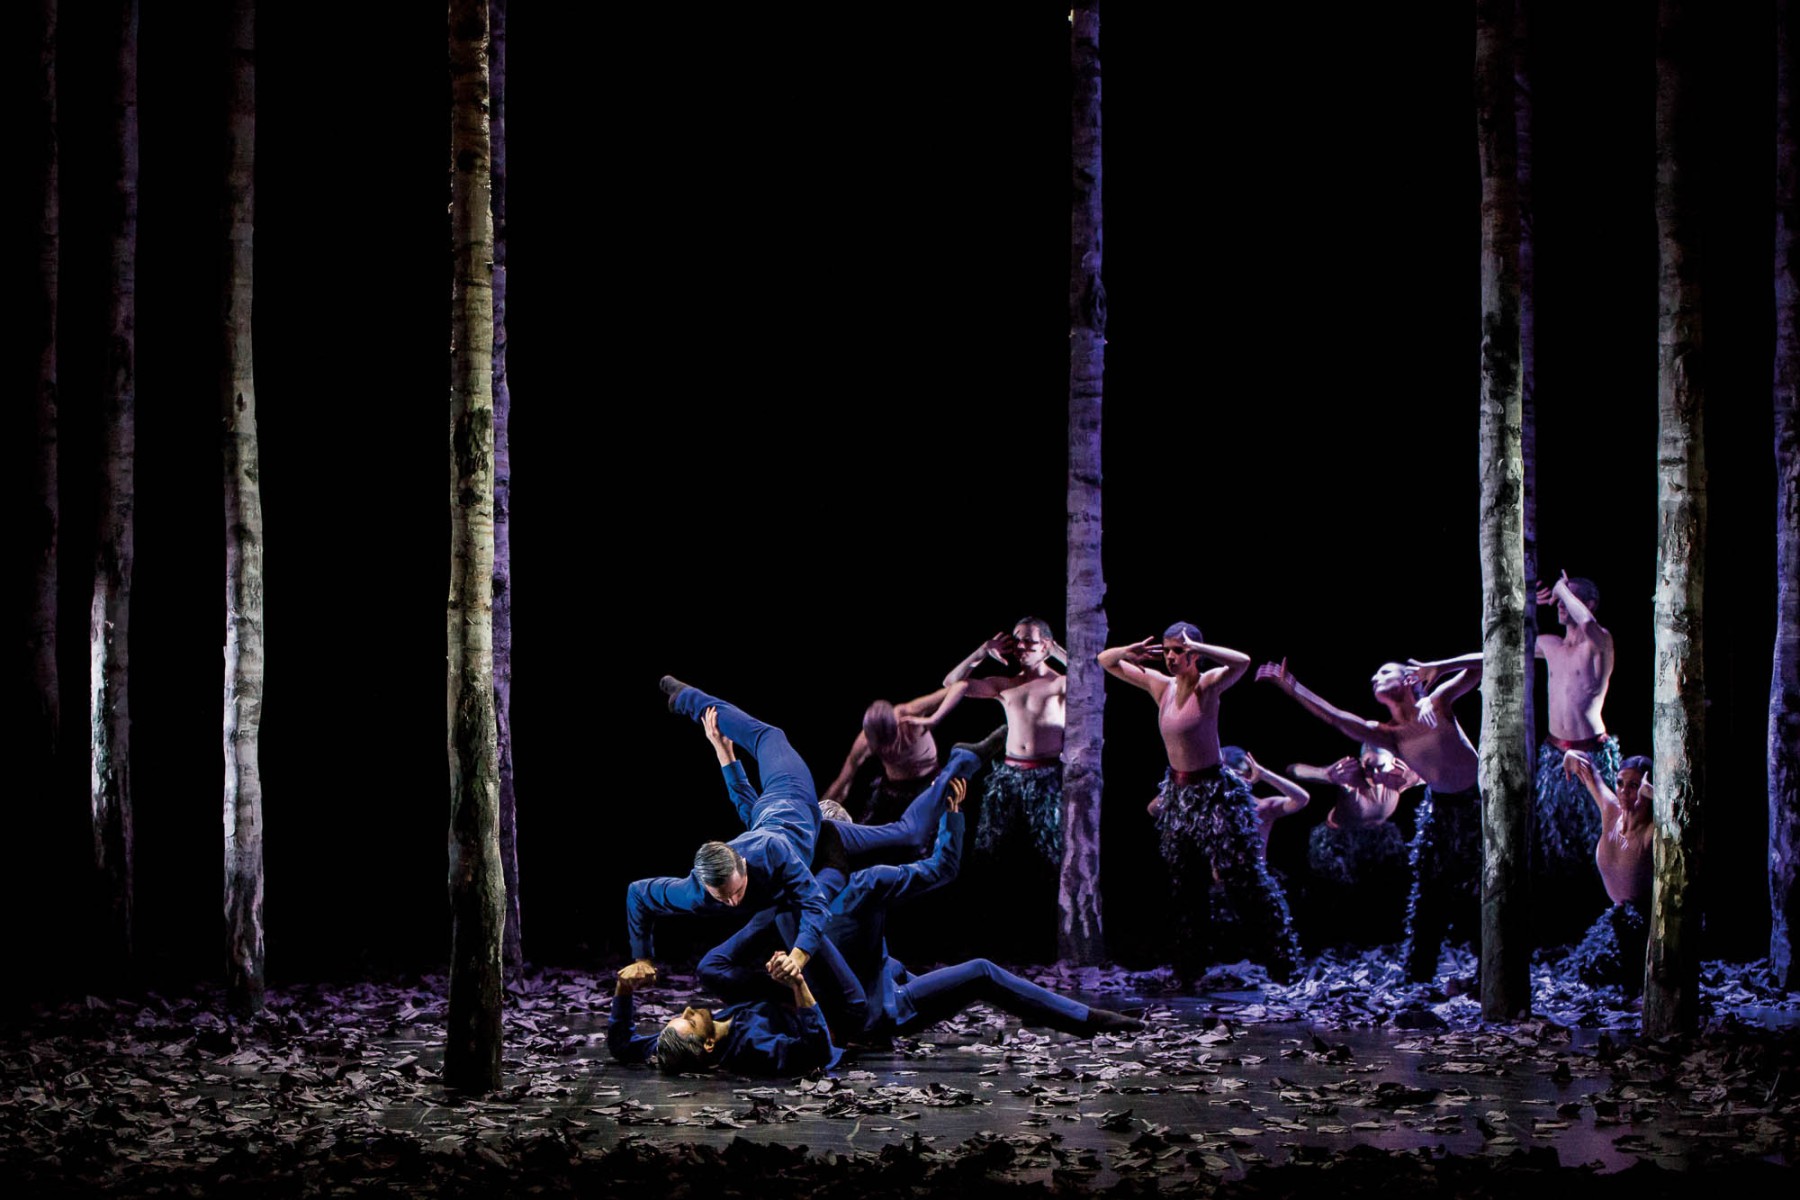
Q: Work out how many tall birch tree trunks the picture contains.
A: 10